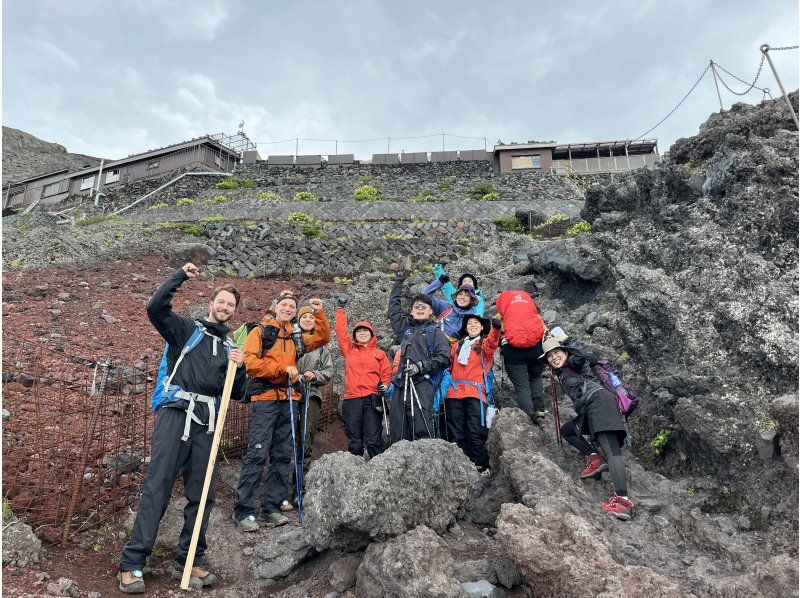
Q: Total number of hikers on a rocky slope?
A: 10